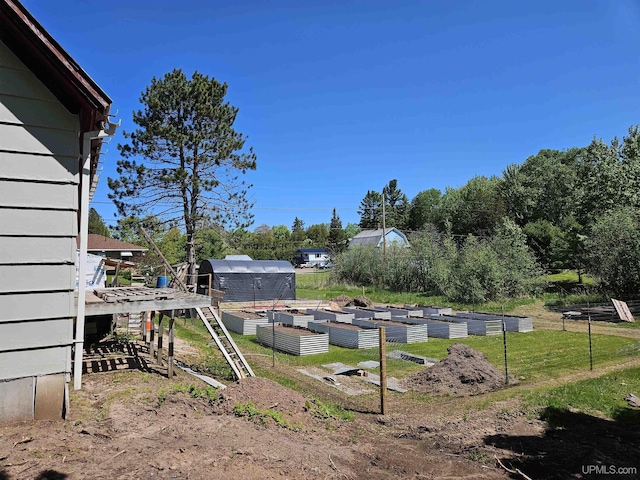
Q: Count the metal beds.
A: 12